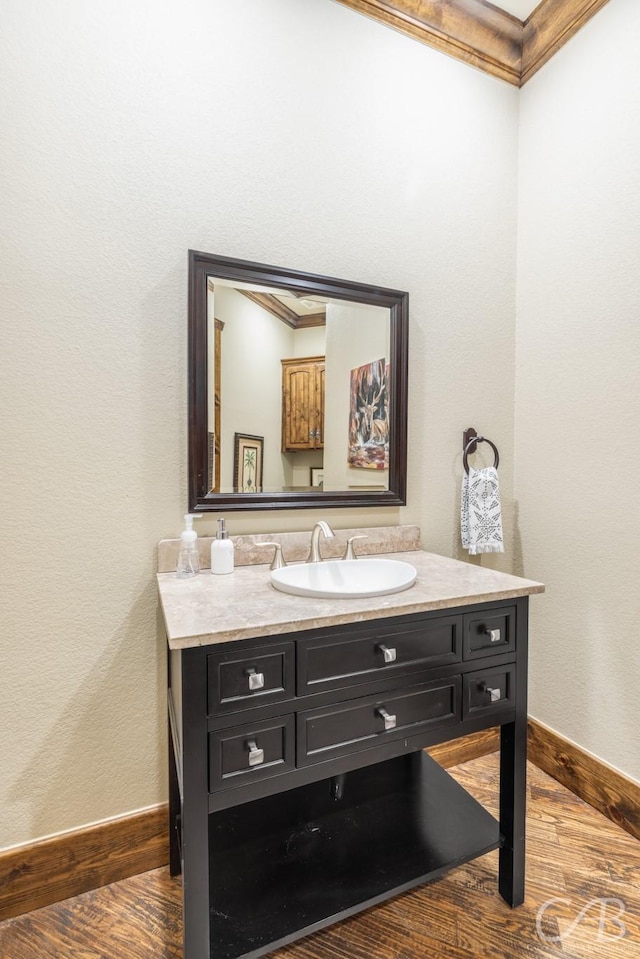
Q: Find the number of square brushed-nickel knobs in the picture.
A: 6